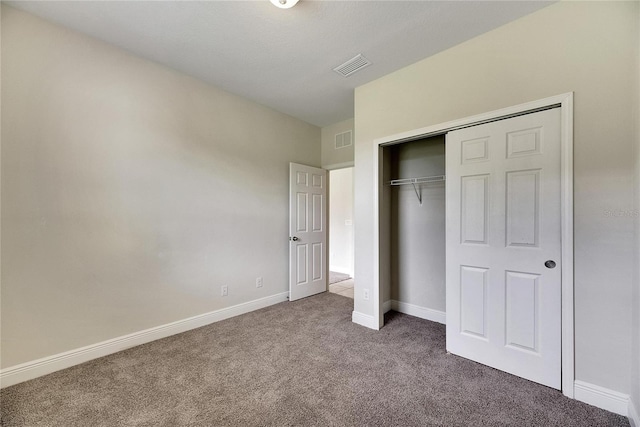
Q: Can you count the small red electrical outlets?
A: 0